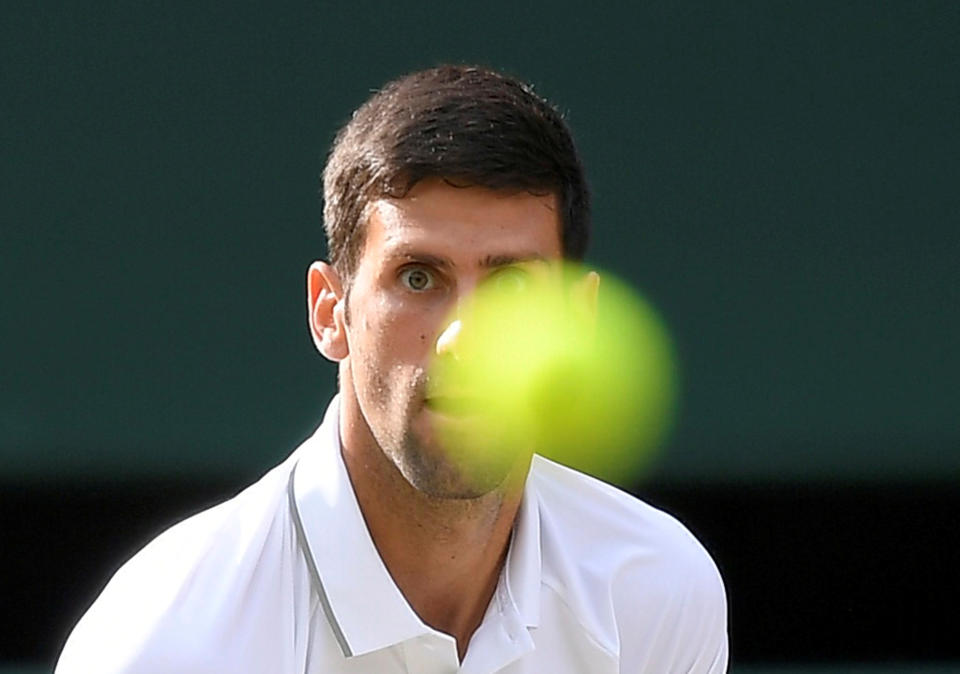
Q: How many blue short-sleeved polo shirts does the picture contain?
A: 0